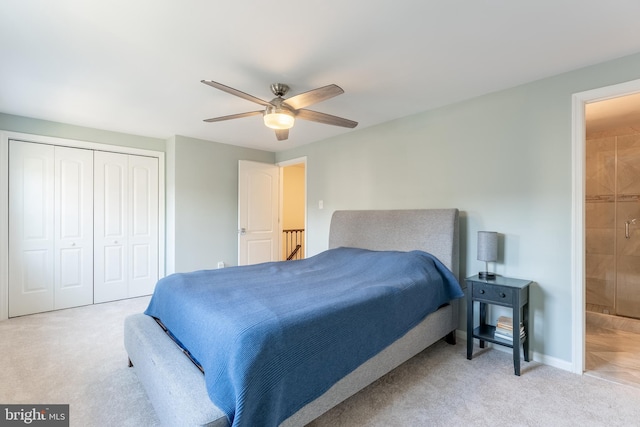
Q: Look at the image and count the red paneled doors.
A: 0